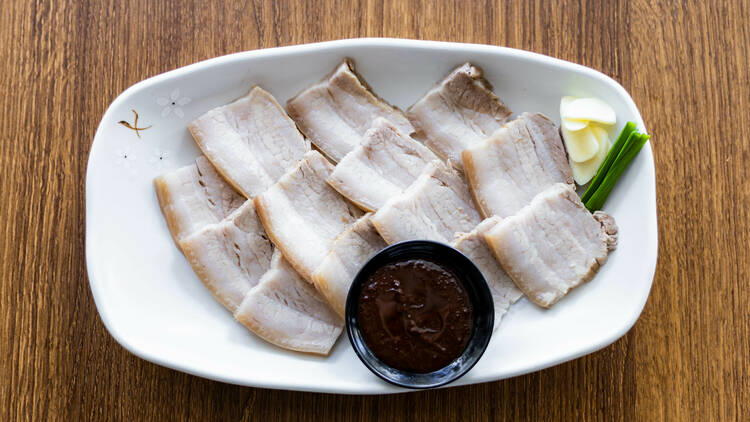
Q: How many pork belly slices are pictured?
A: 13